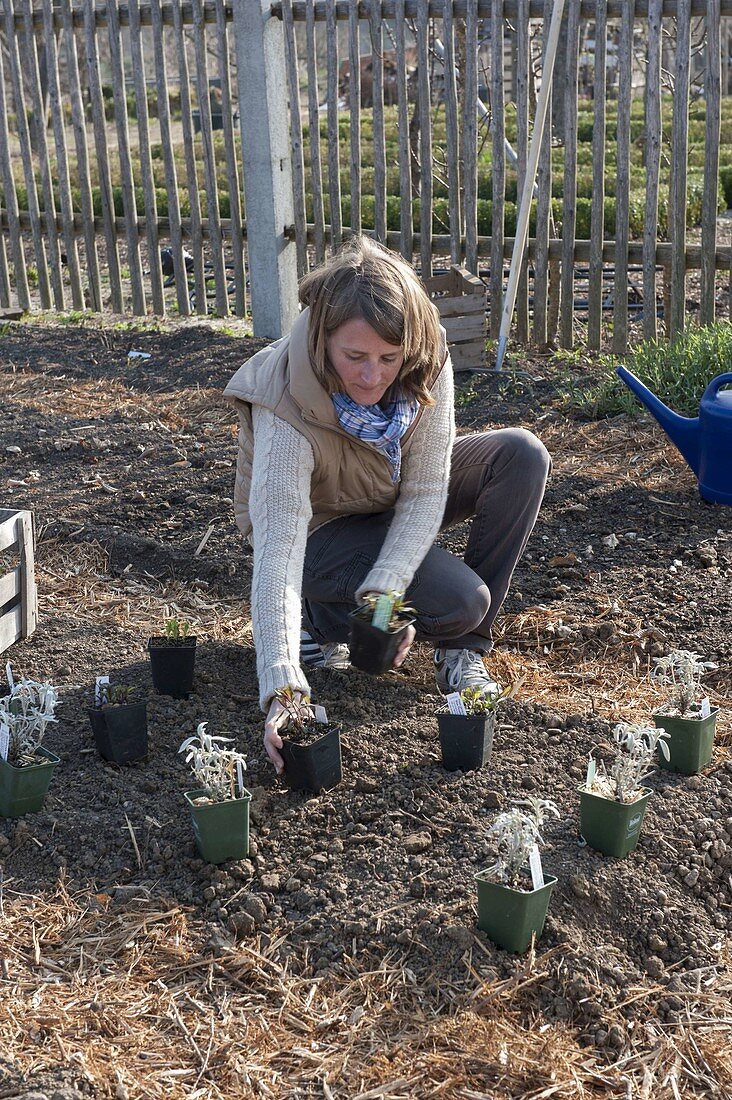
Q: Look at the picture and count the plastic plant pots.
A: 10